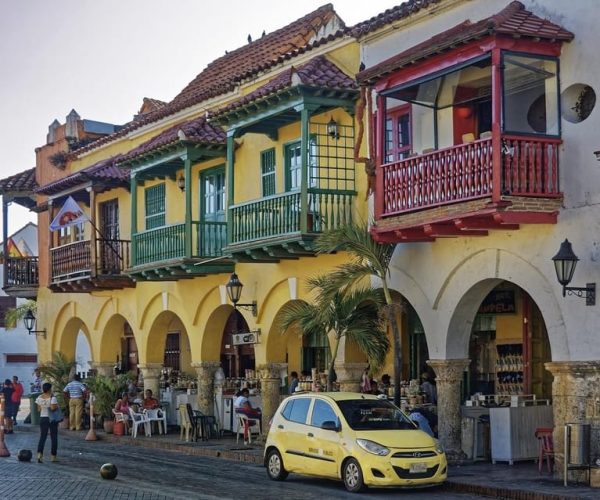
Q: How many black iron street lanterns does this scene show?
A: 3